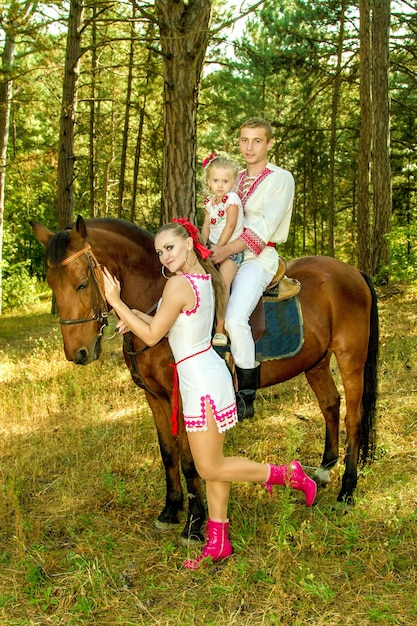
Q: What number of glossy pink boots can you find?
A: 2